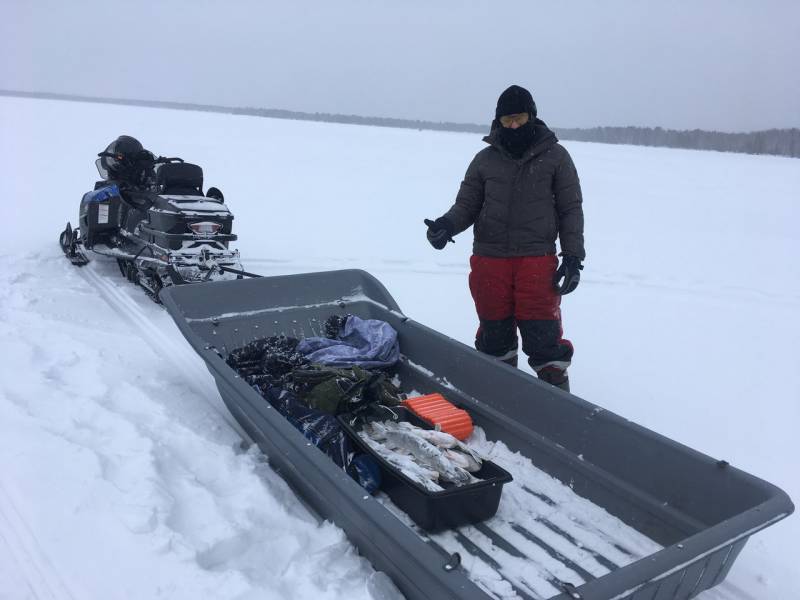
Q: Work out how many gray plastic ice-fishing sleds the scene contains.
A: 1